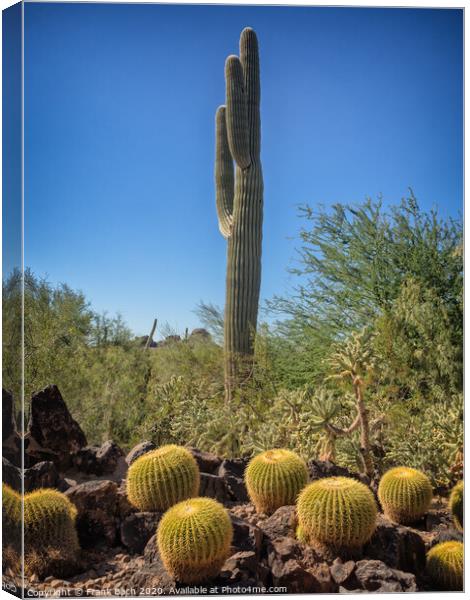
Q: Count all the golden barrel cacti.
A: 8